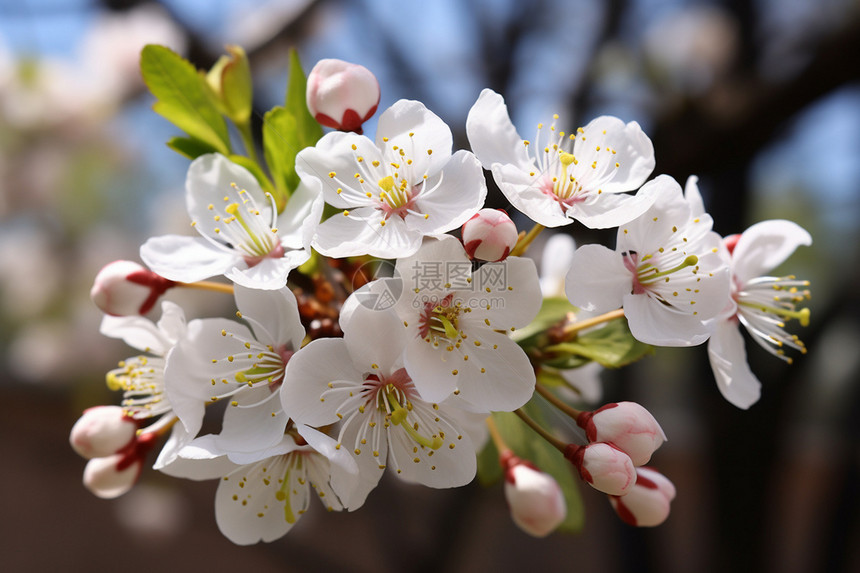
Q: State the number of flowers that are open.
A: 10